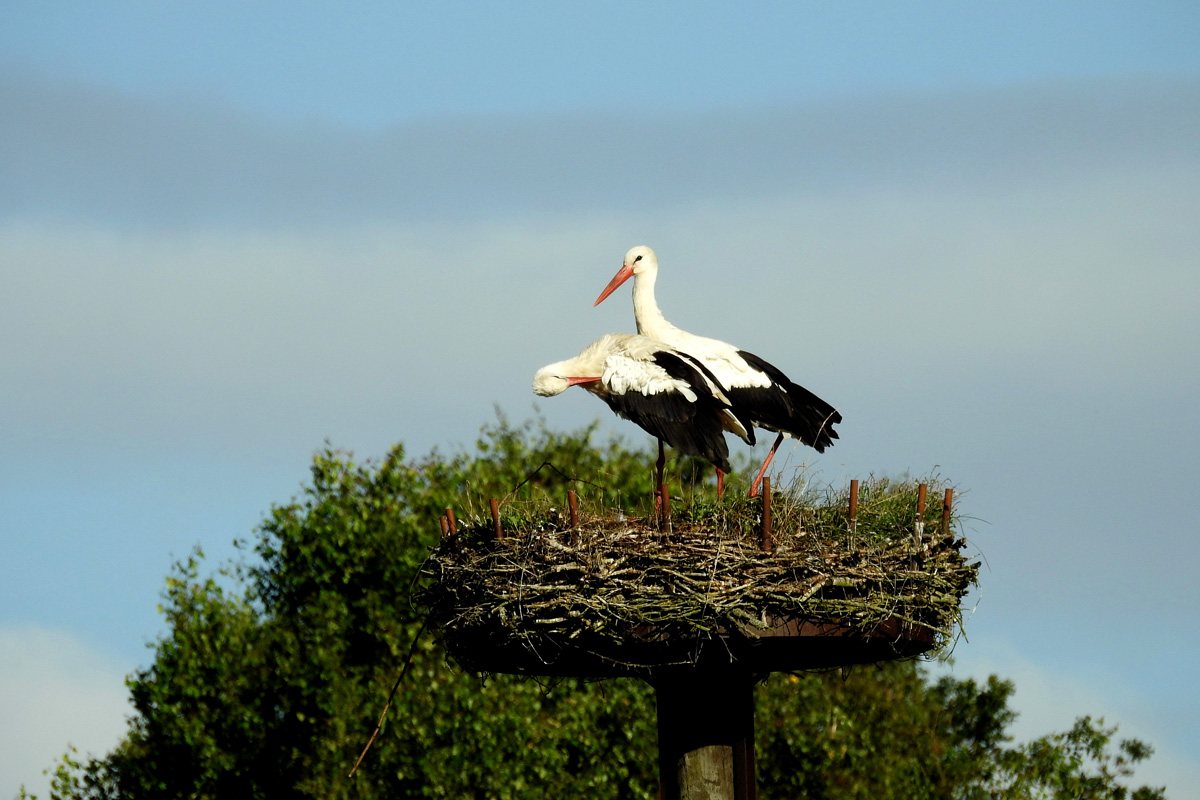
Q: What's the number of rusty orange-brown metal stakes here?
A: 9